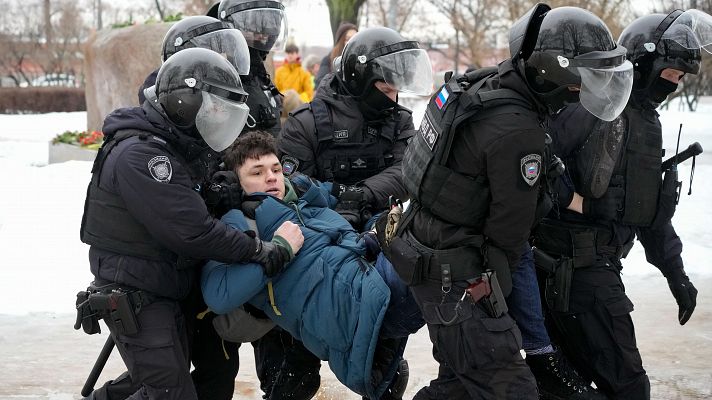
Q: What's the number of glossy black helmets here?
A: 6